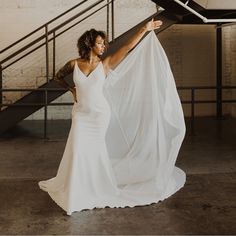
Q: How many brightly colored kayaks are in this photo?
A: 0